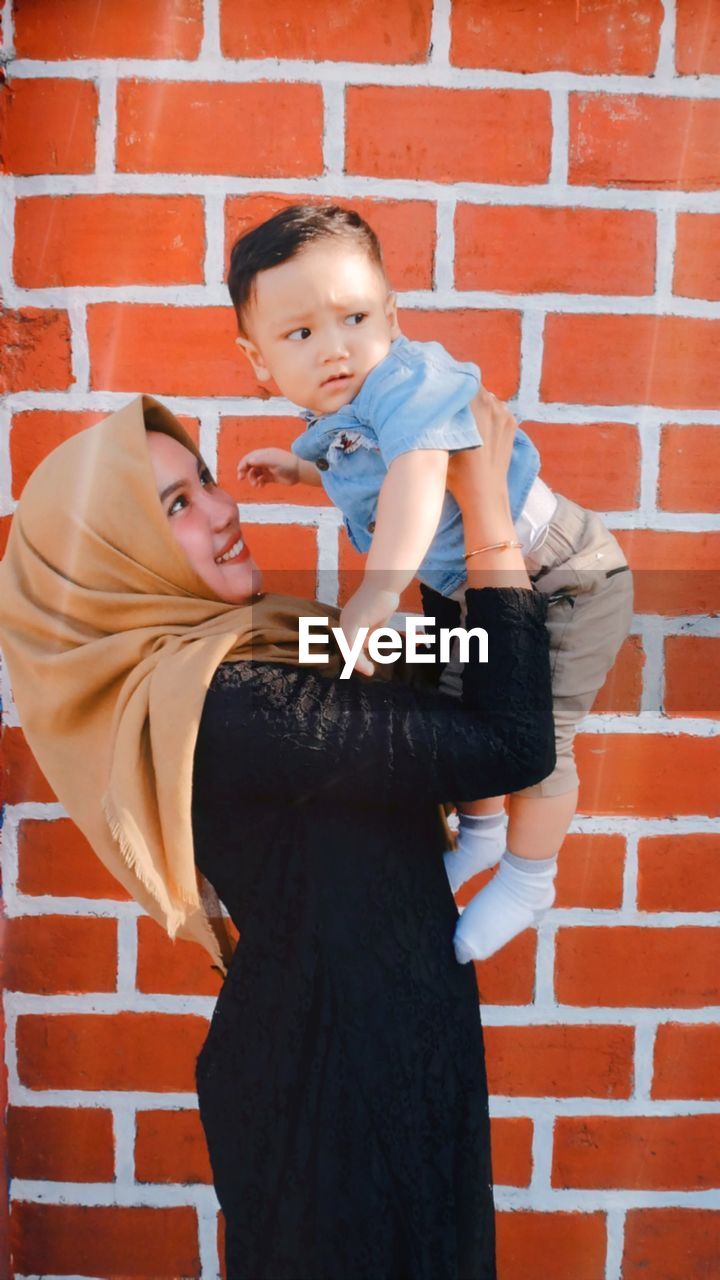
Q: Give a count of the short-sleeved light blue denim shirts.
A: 1